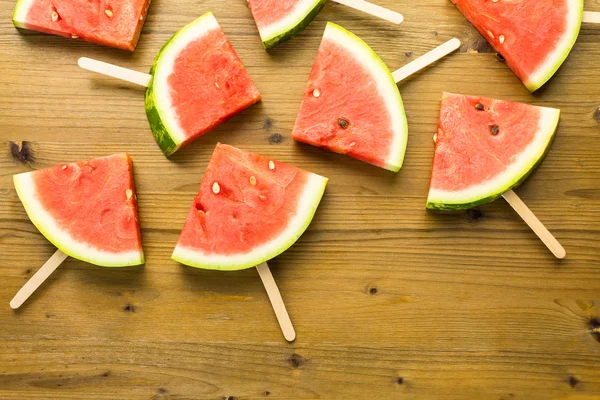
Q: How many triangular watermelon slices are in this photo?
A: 8